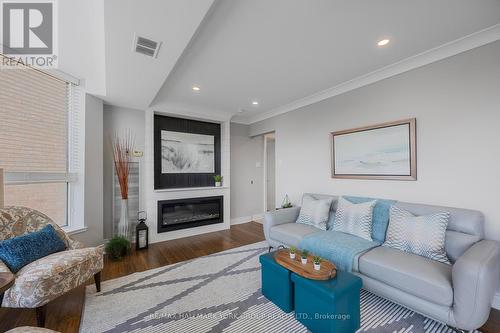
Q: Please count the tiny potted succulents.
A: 3